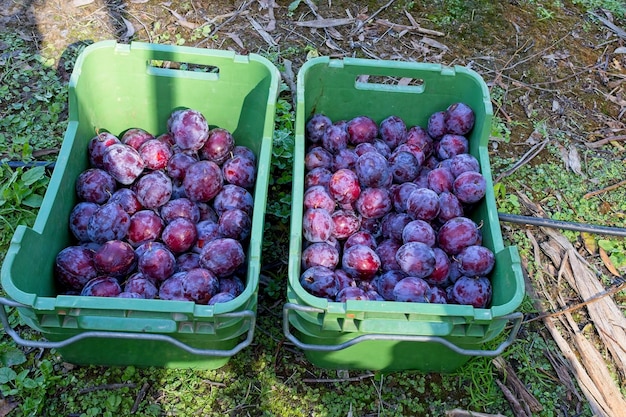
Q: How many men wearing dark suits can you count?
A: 0